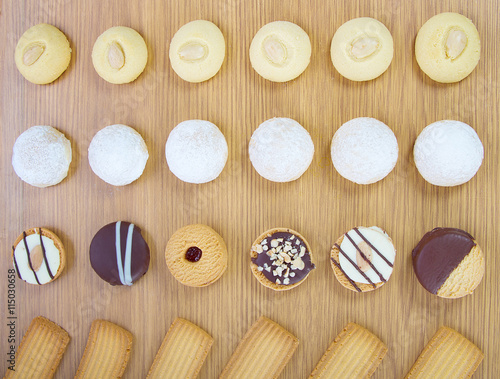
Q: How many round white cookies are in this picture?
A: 6